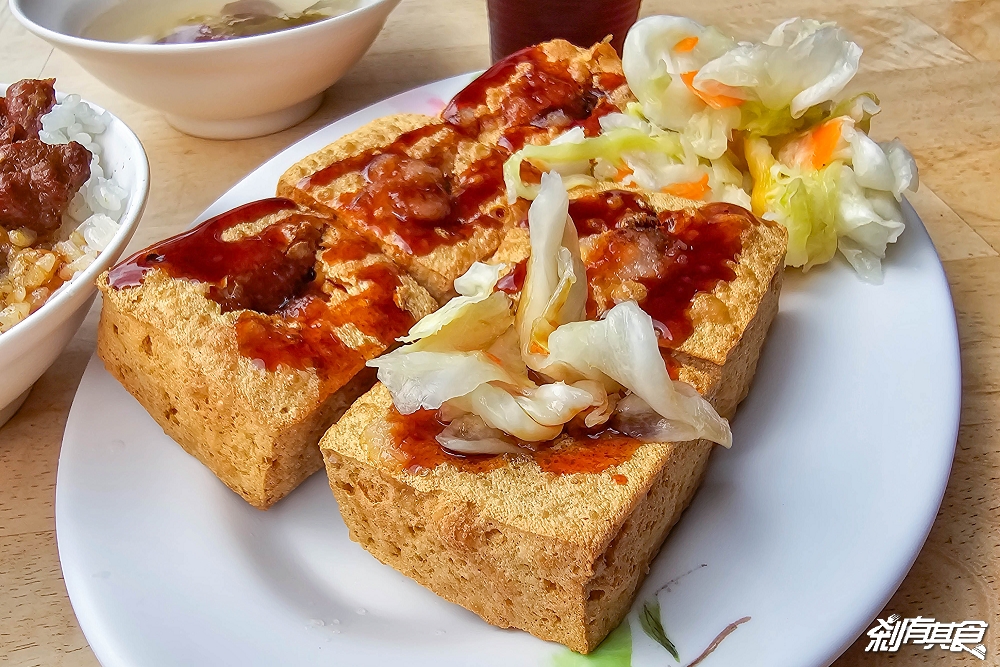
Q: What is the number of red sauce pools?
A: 5